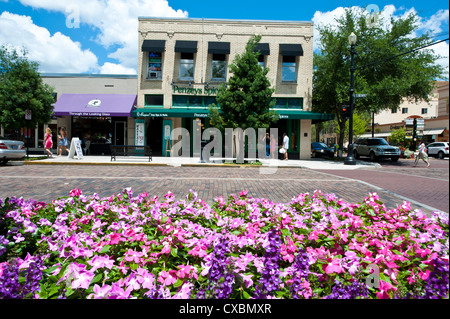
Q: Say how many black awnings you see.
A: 5